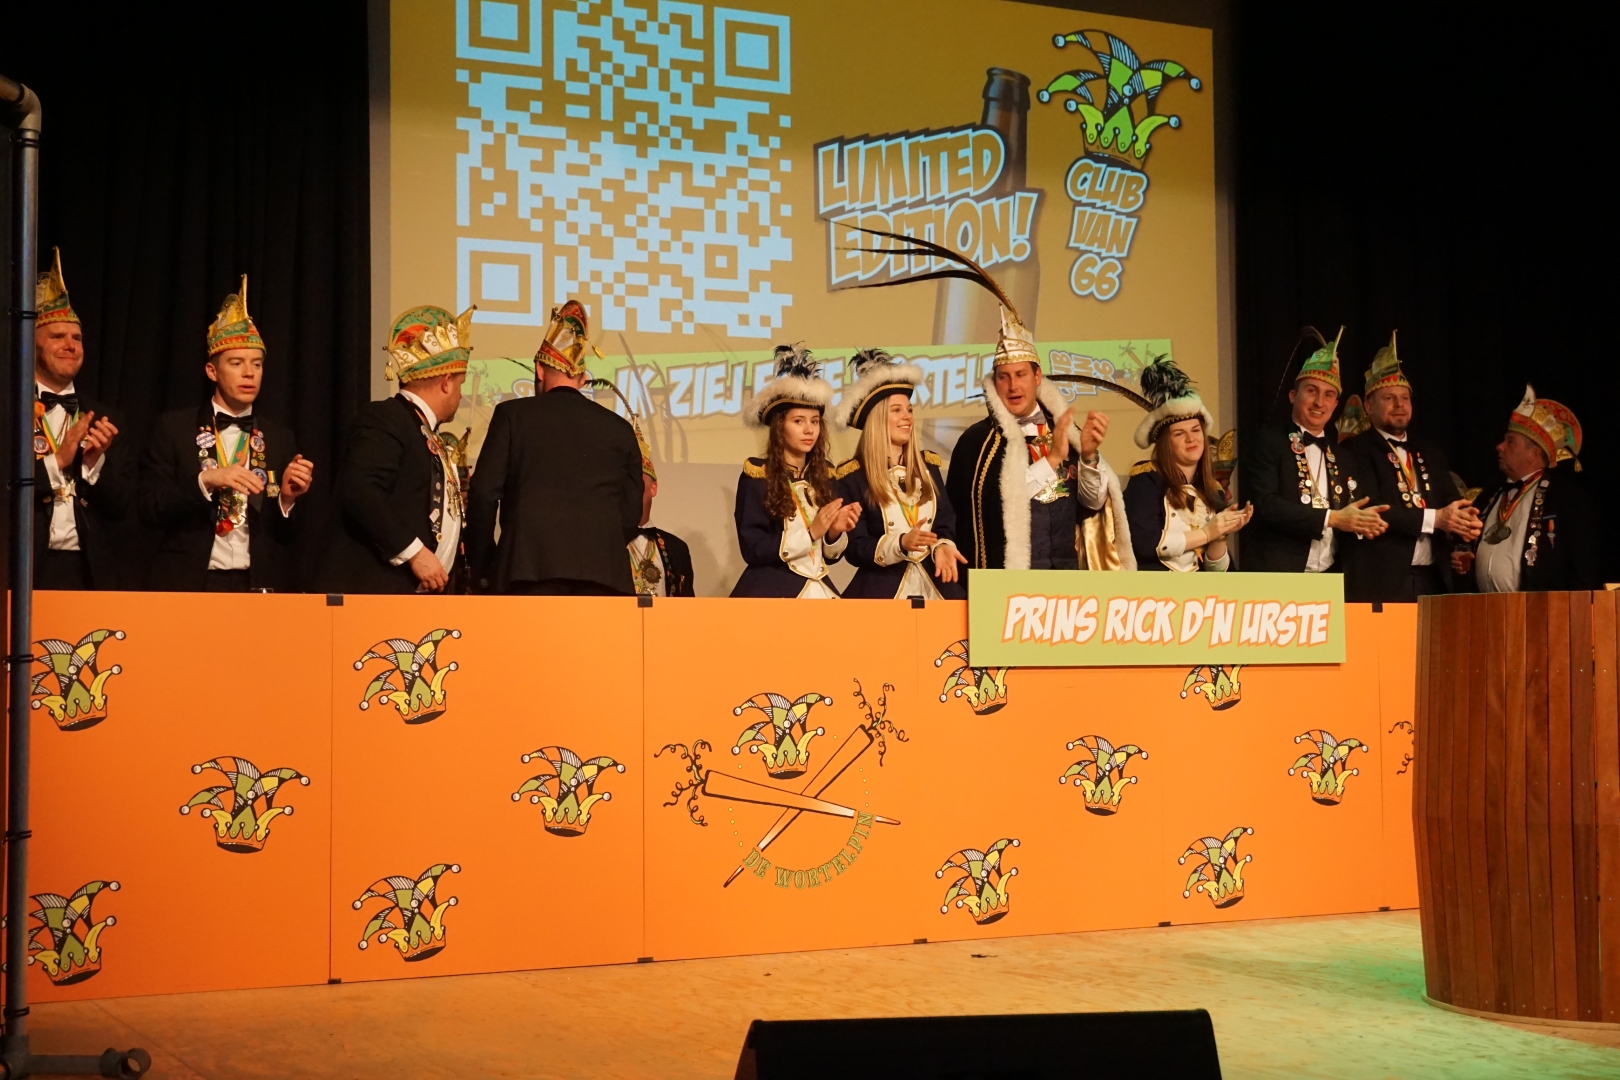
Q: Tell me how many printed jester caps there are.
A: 13